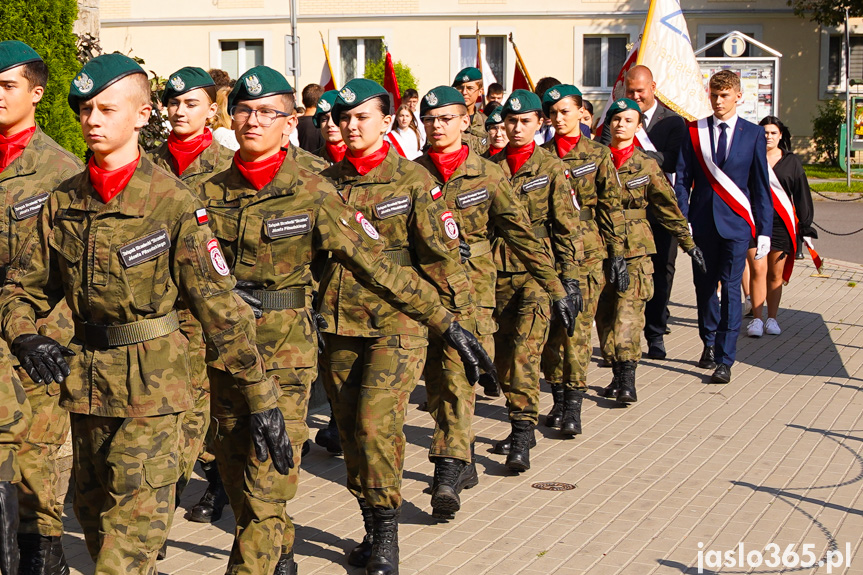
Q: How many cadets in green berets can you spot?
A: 12